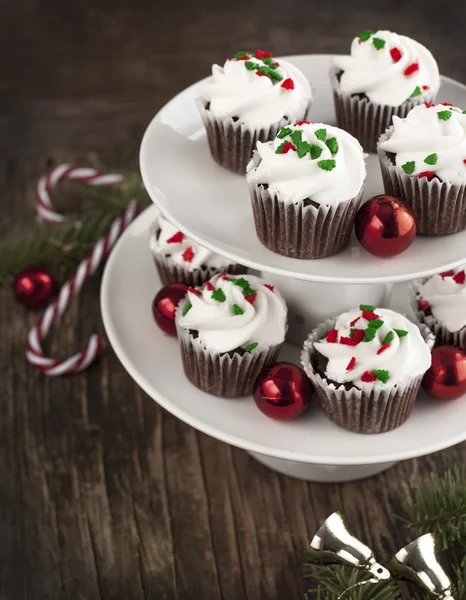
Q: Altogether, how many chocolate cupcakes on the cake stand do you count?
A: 8